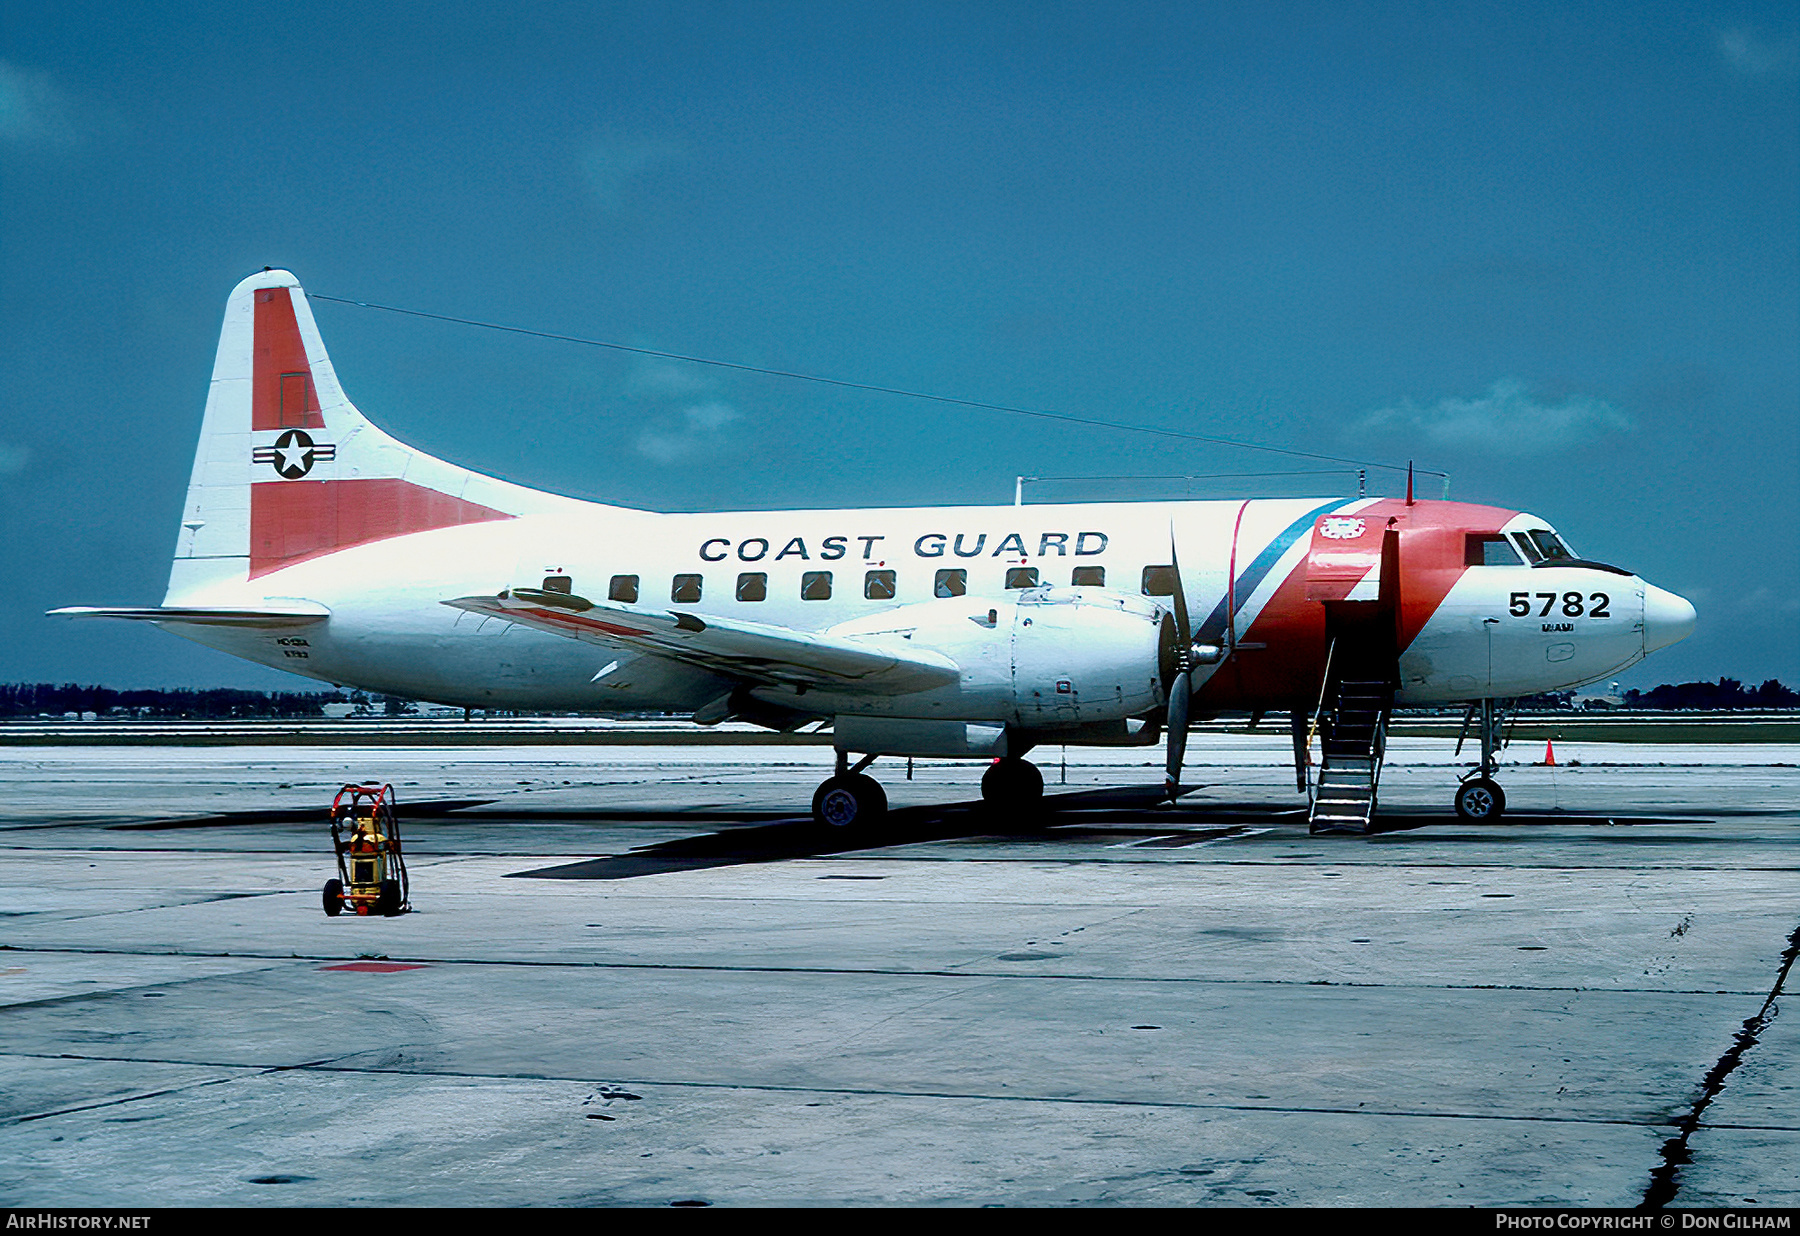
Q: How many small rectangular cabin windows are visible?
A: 10